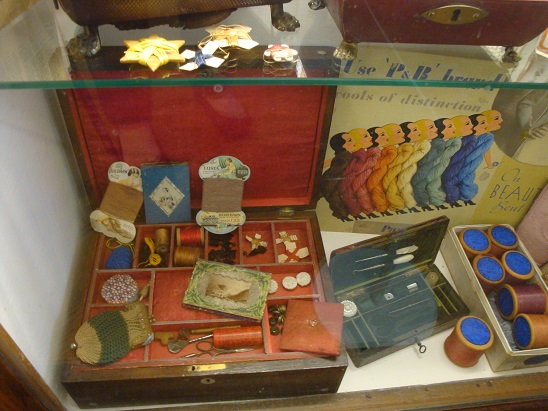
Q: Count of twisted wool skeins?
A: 10